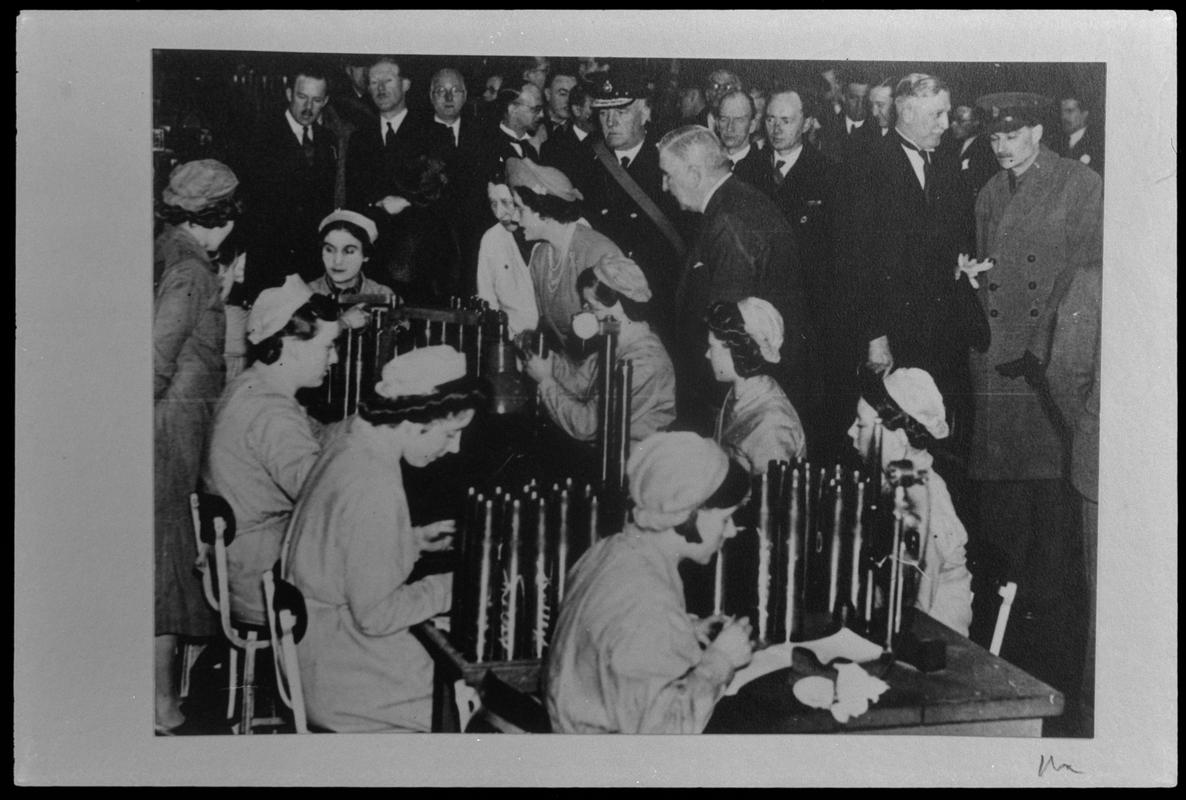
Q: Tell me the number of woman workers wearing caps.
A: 8